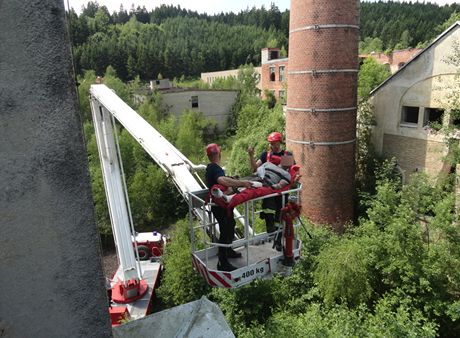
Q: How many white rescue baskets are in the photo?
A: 1